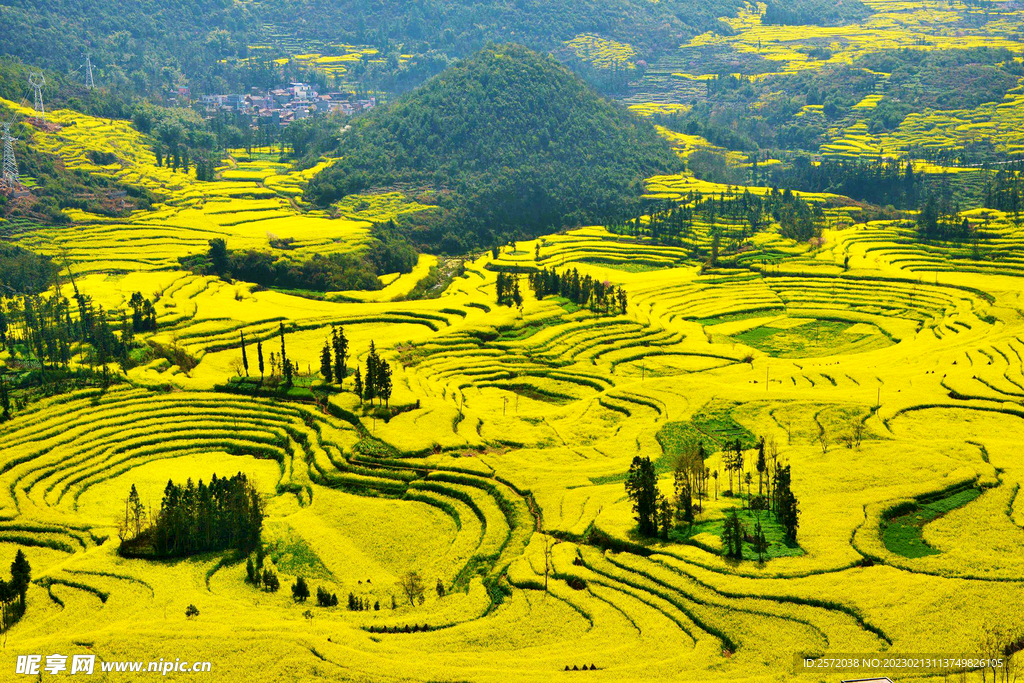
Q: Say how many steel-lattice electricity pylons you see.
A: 3